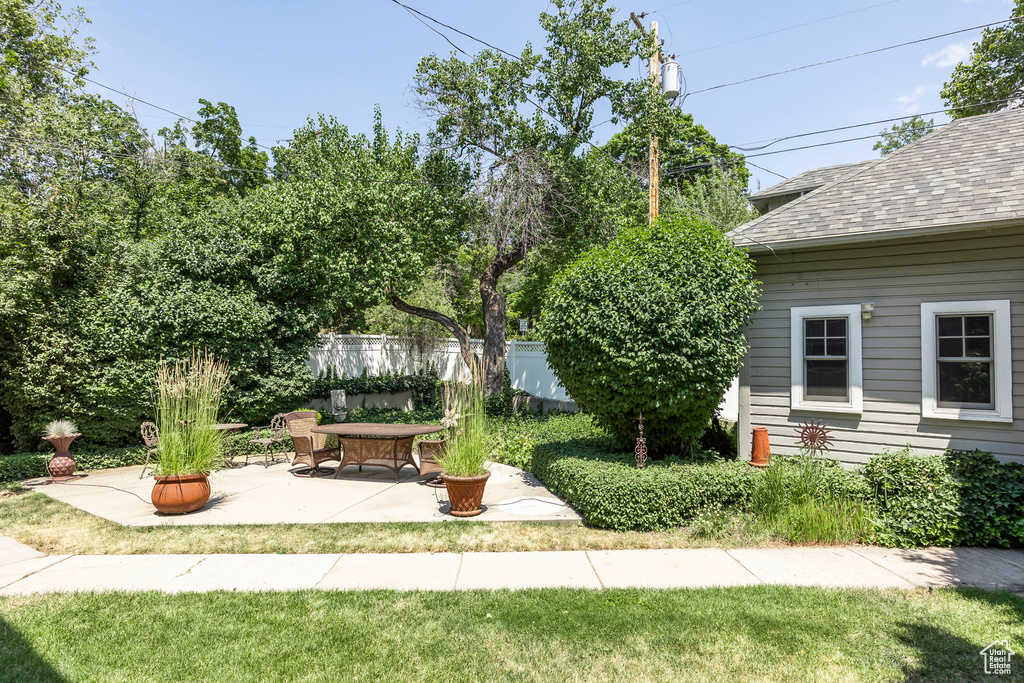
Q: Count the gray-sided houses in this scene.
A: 1